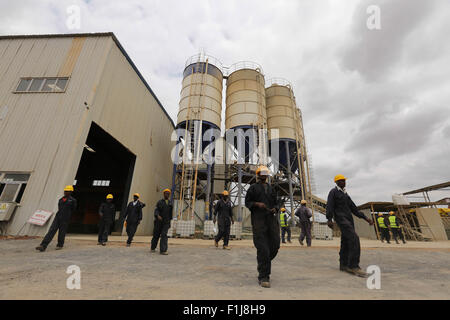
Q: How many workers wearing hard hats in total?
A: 11